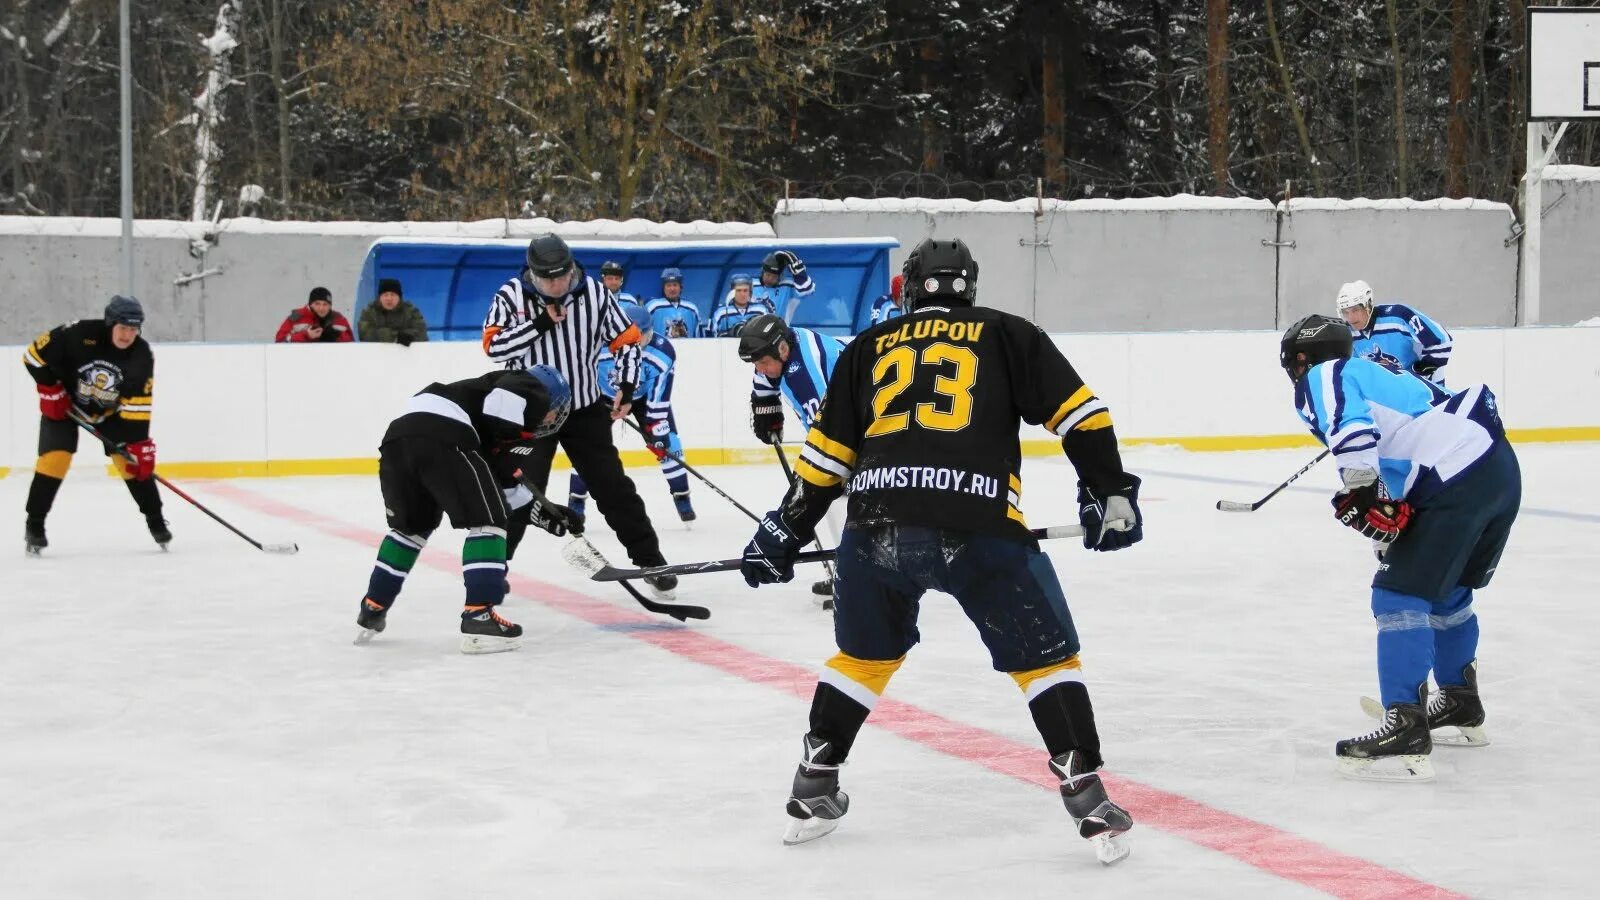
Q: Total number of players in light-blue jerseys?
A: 9